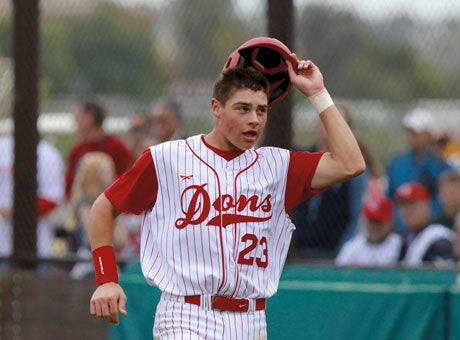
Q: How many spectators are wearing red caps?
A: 2